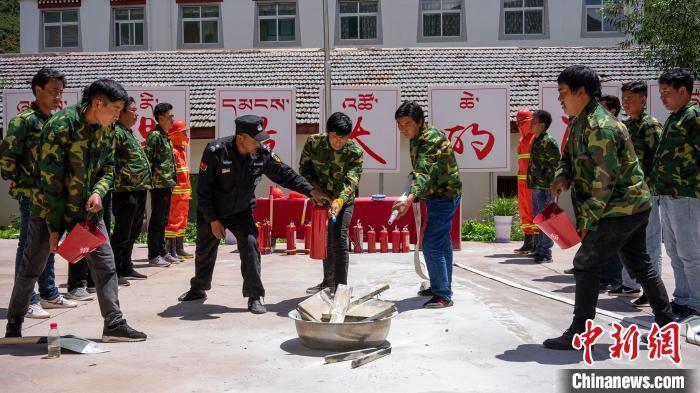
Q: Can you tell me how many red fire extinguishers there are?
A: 10